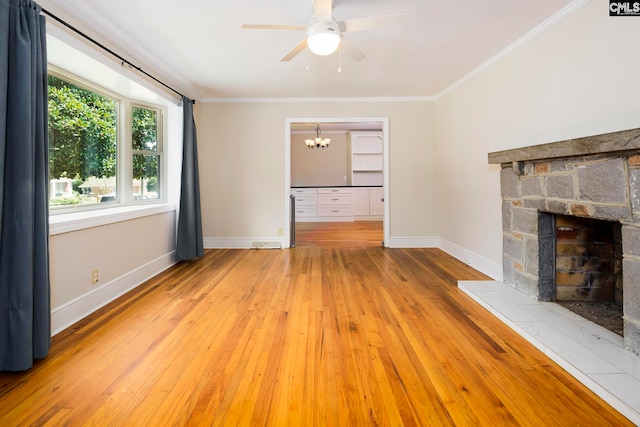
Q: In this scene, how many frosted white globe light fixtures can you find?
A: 1